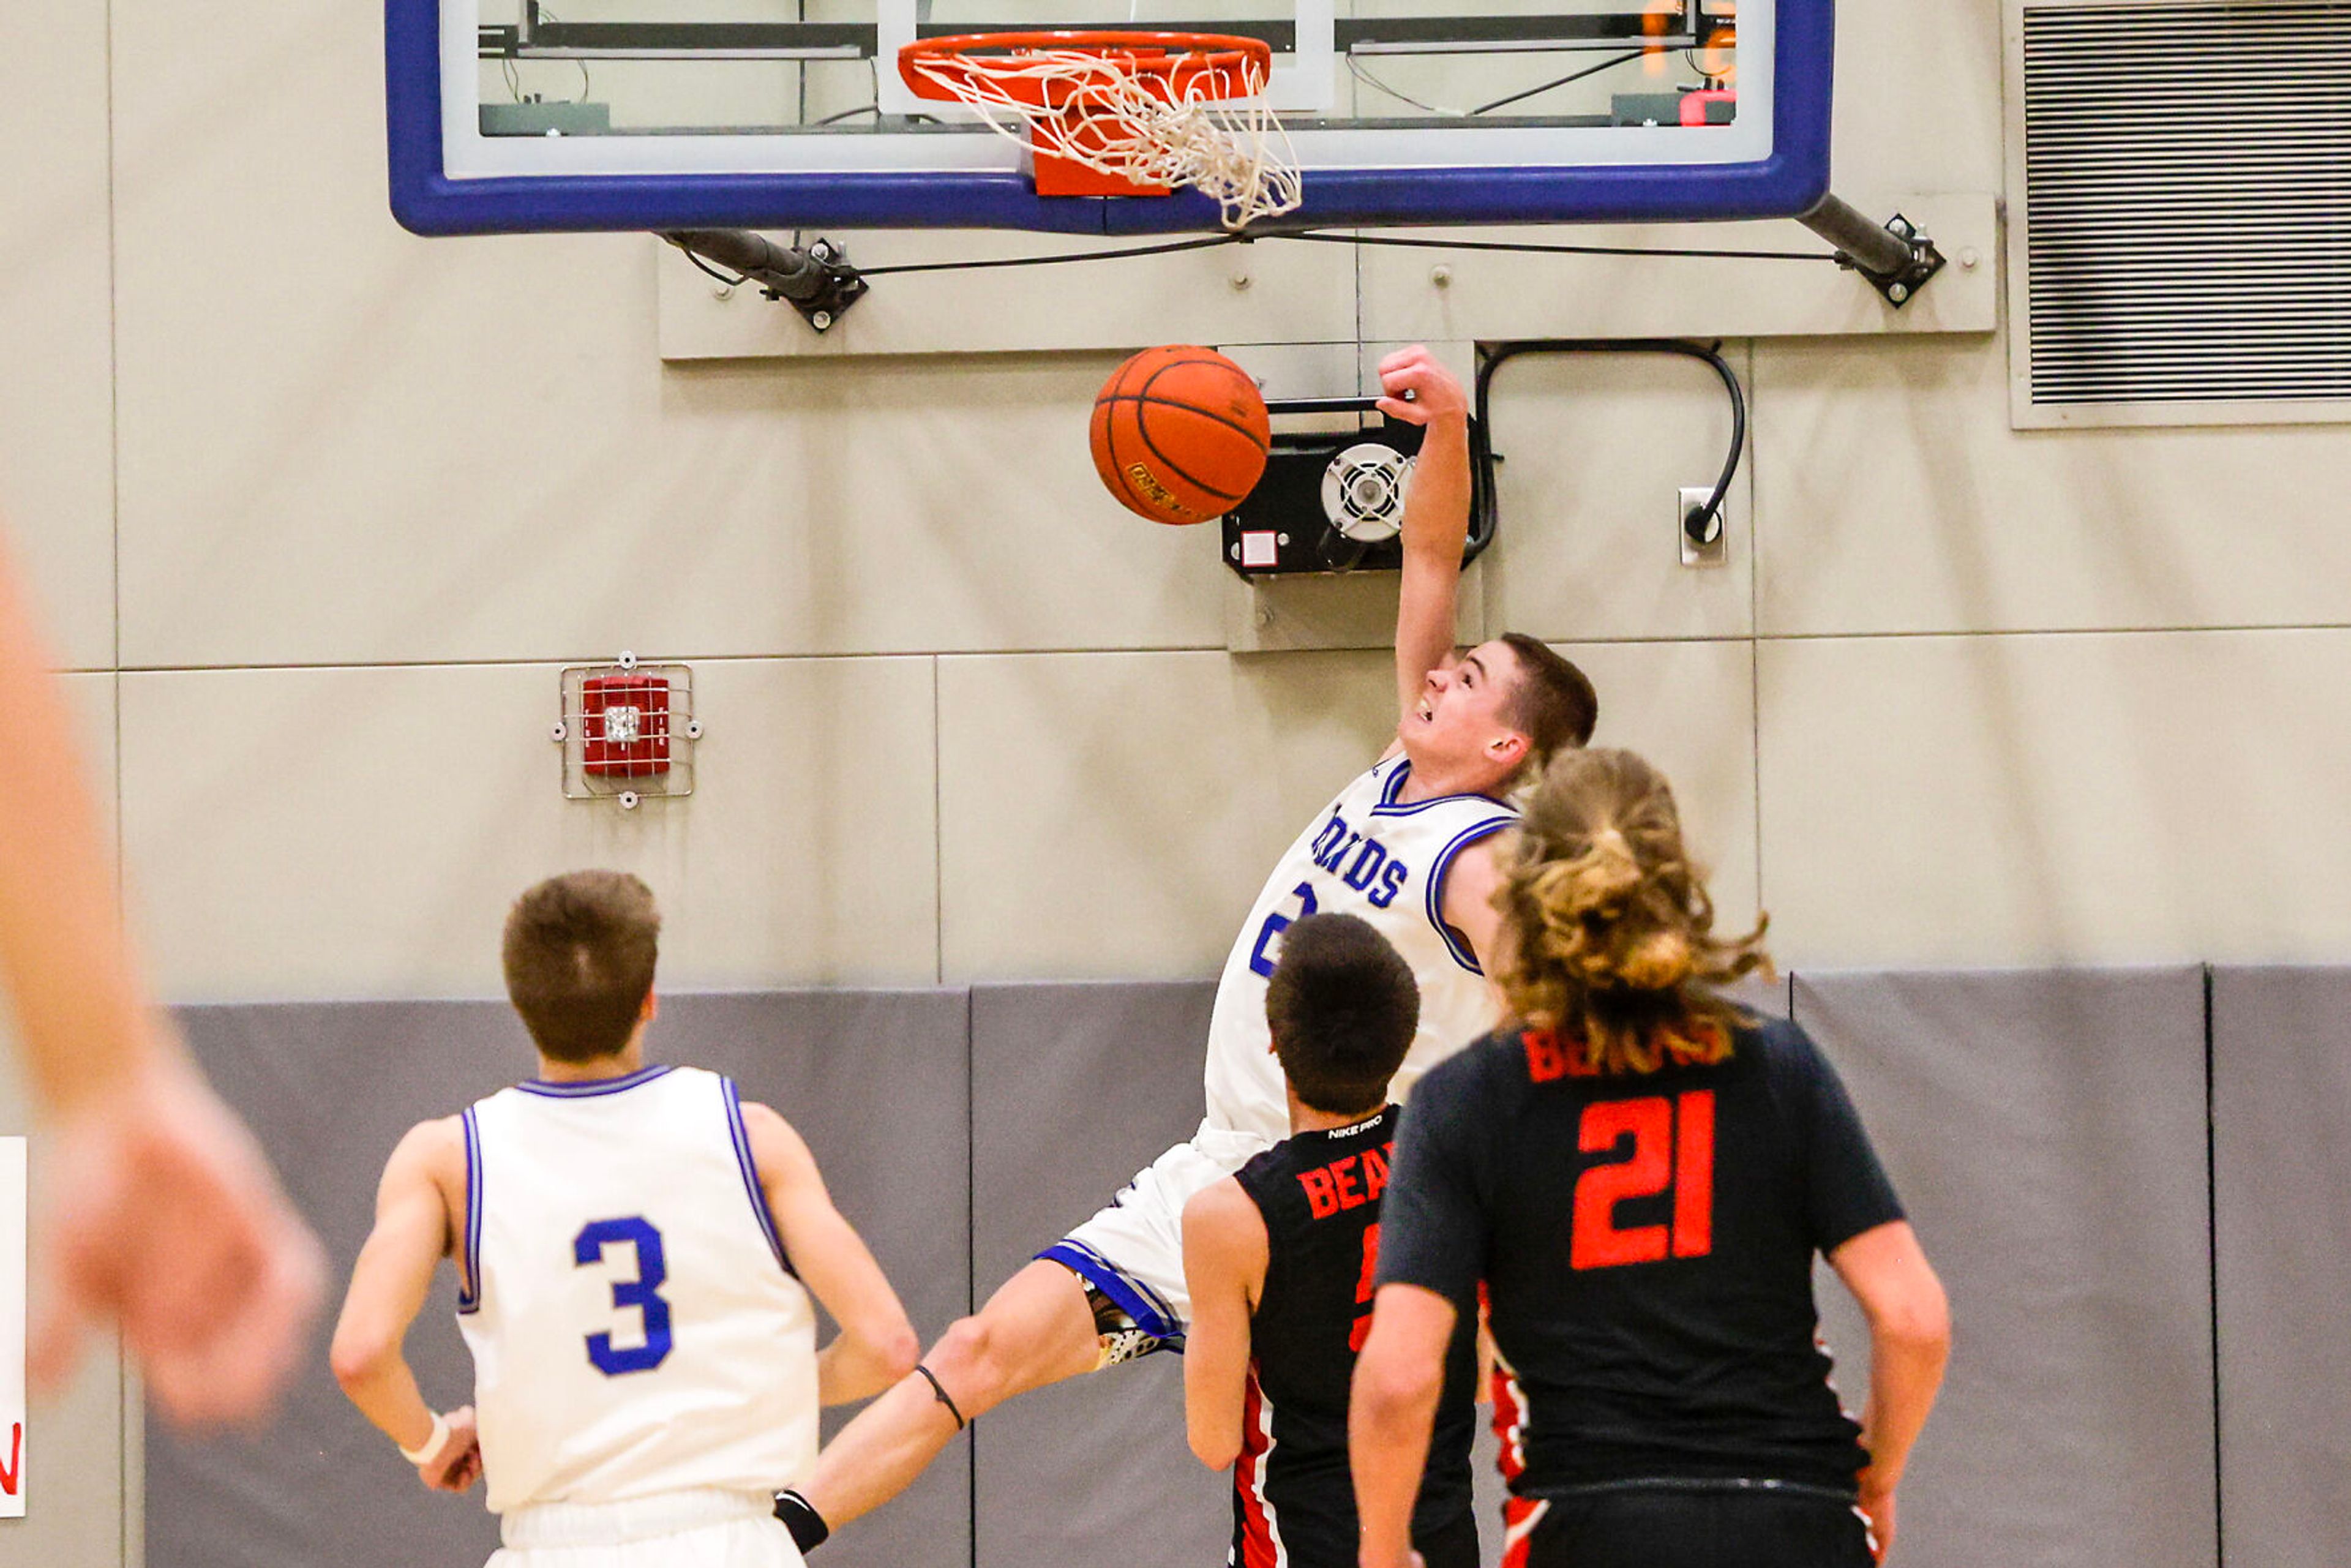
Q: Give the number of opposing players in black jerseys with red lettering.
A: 2